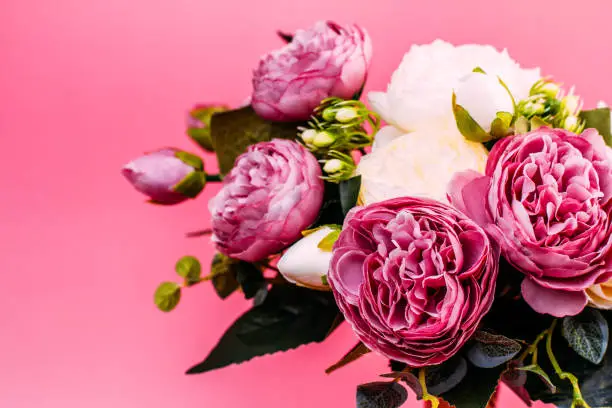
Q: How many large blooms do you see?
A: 6